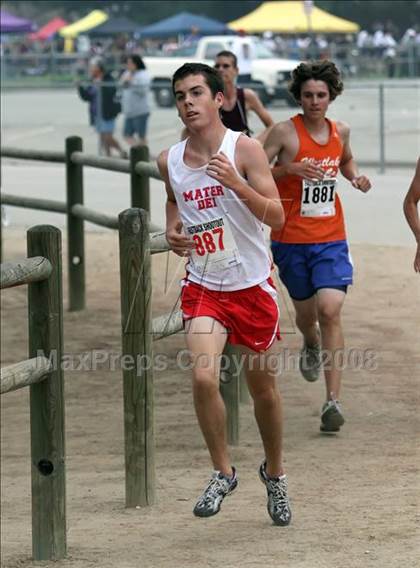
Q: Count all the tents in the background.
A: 6